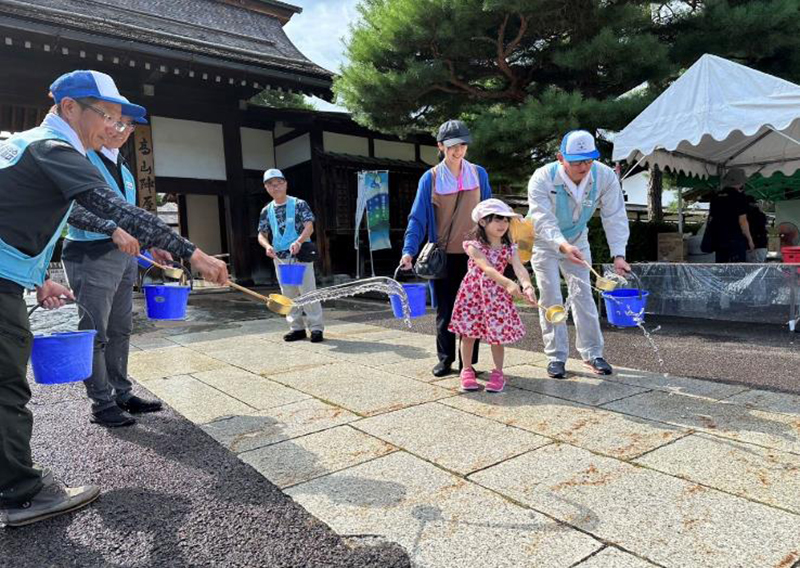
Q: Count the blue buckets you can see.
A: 5